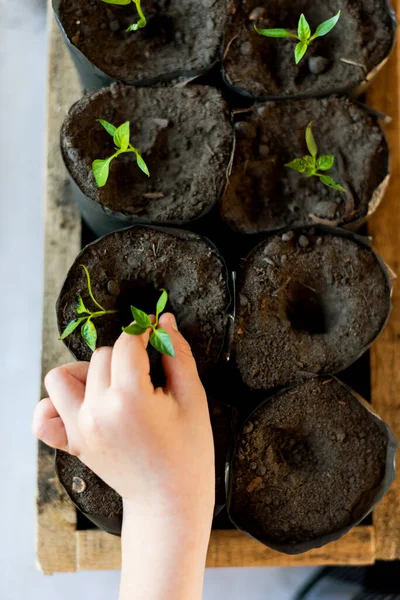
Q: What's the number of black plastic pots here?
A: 8